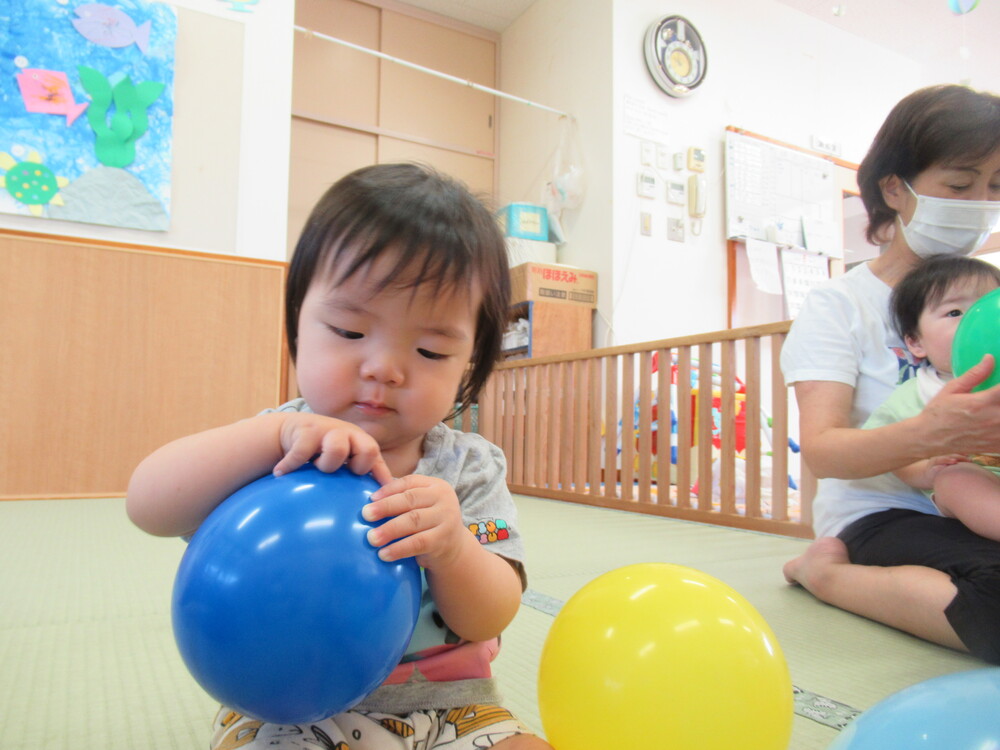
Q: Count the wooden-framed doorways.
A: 1